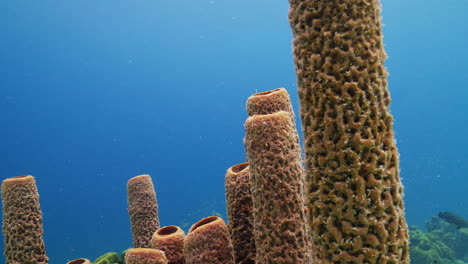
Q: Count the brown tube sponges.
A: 10